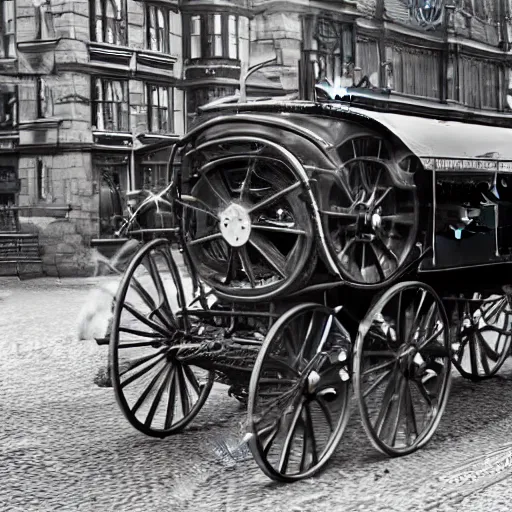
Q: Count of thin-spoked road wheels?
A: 4